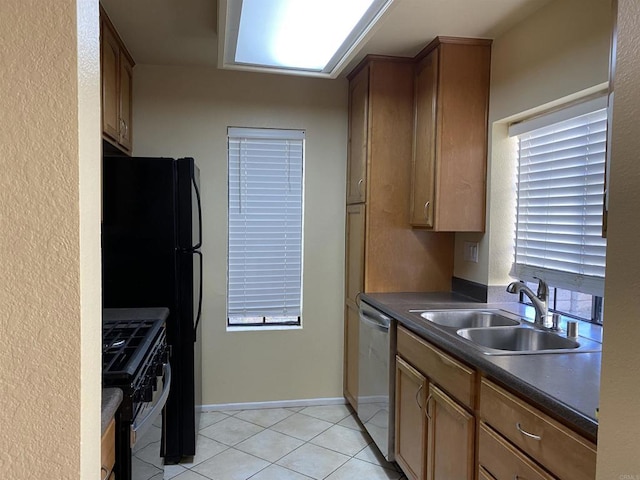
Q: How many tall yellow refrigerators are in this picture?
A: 0